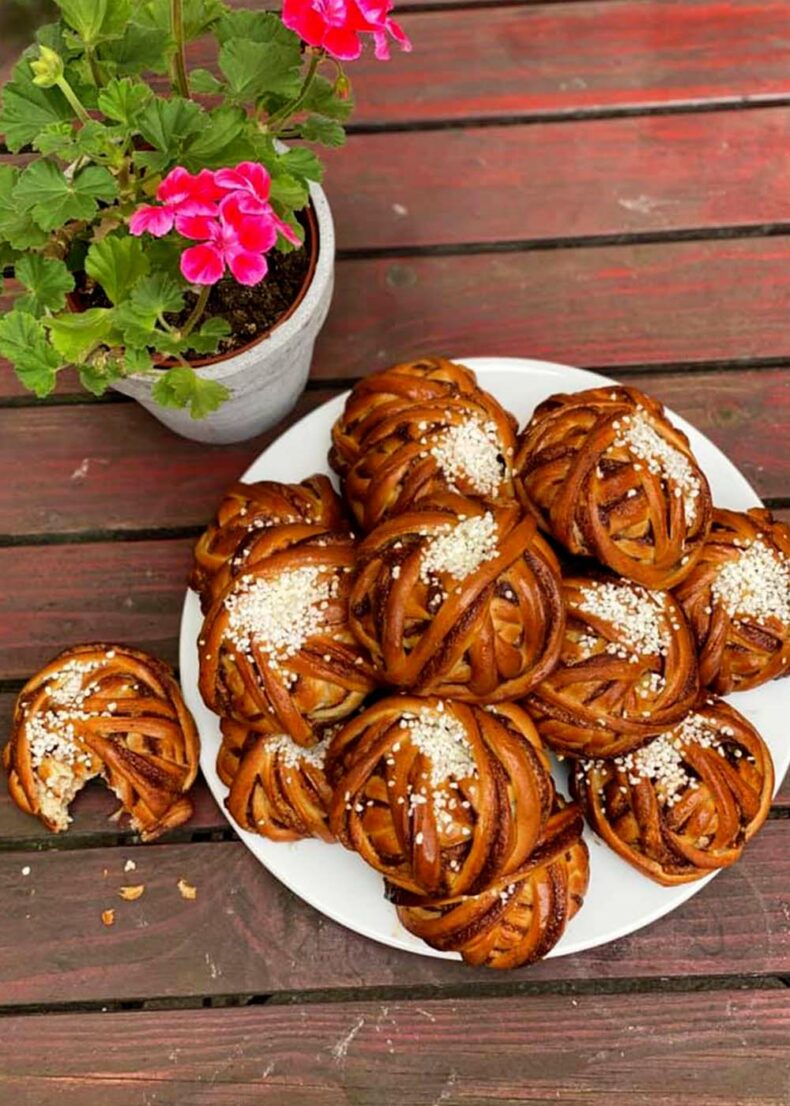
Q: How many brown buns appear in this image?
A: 12